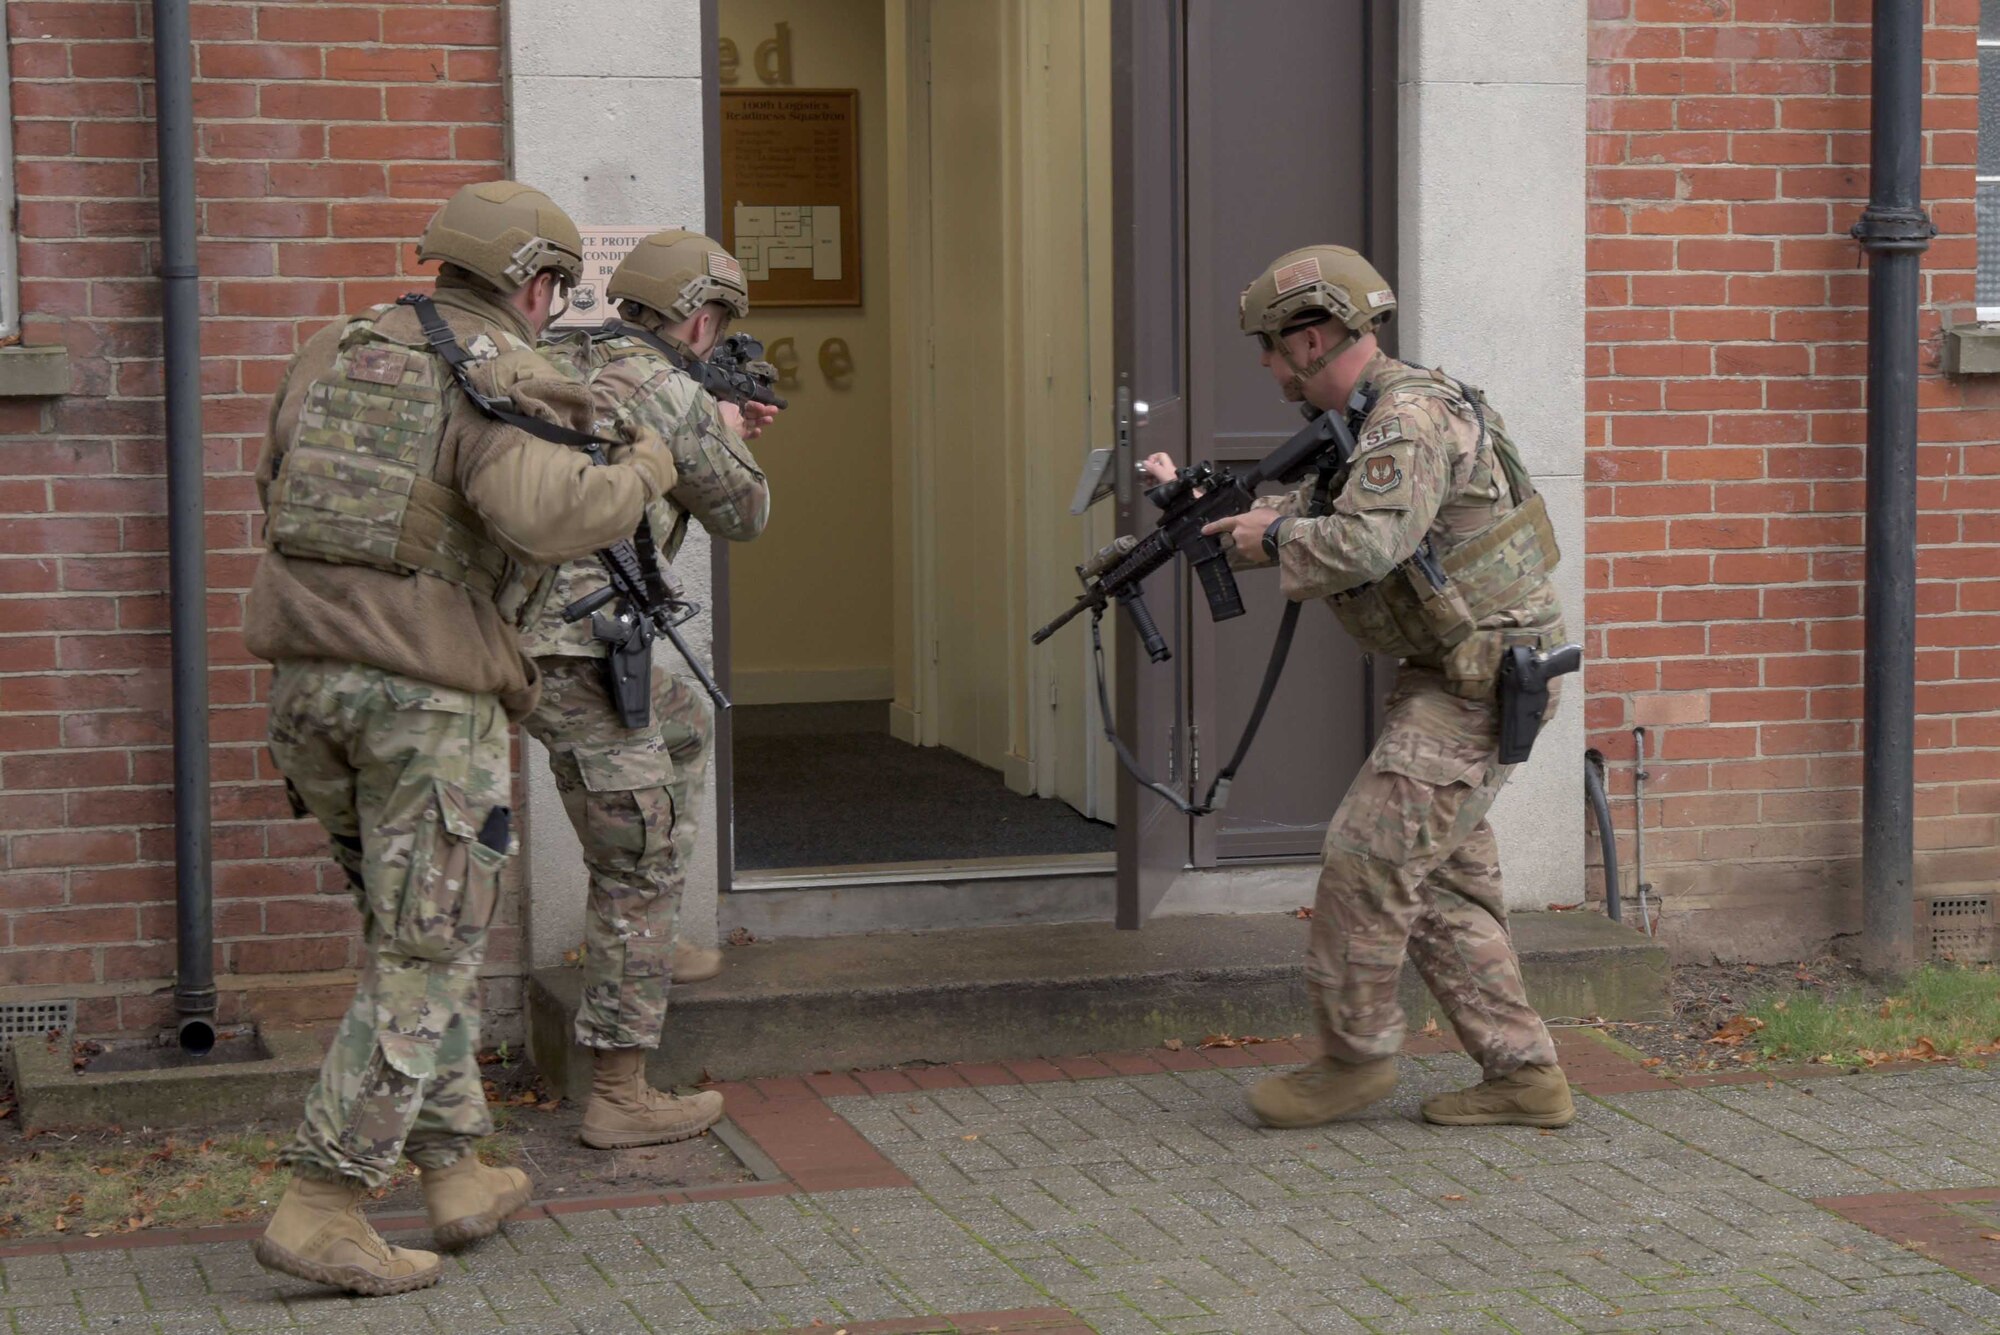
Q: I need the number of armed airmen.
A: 3